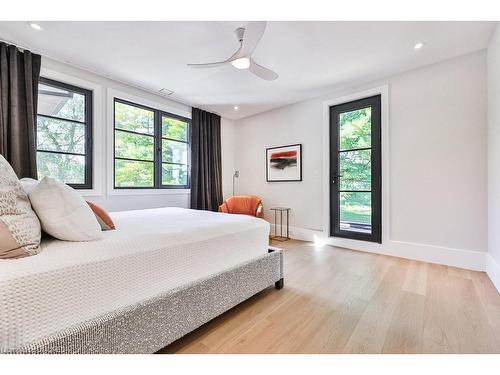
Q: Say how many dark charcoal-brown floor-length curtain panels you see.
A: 2